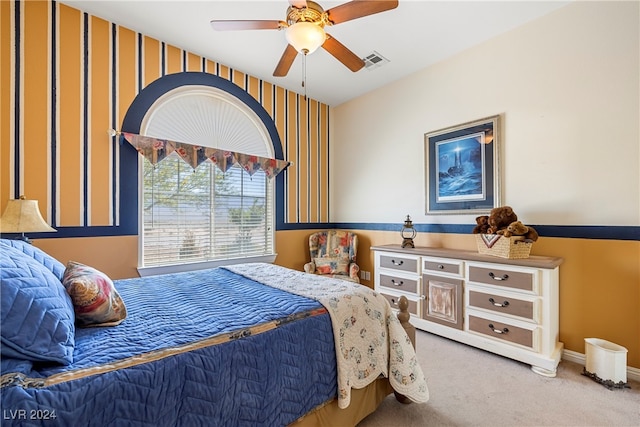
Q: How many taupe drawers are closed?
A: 7